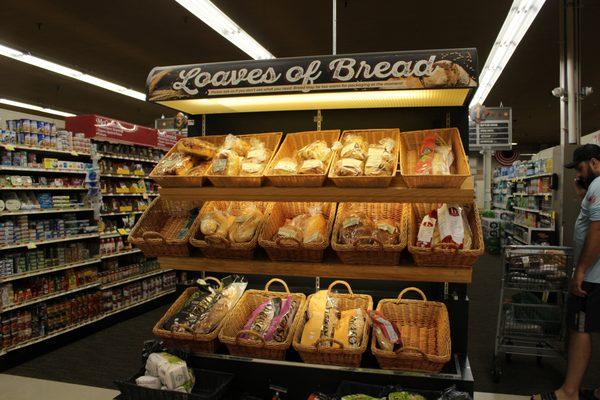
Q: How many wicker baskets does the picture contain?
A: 14